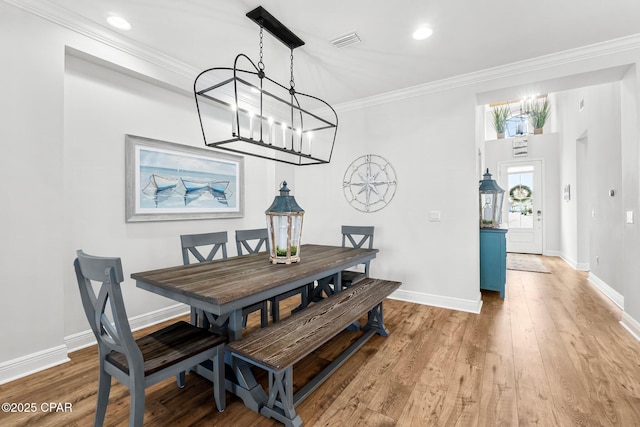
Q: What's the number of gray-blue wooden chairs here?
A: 4